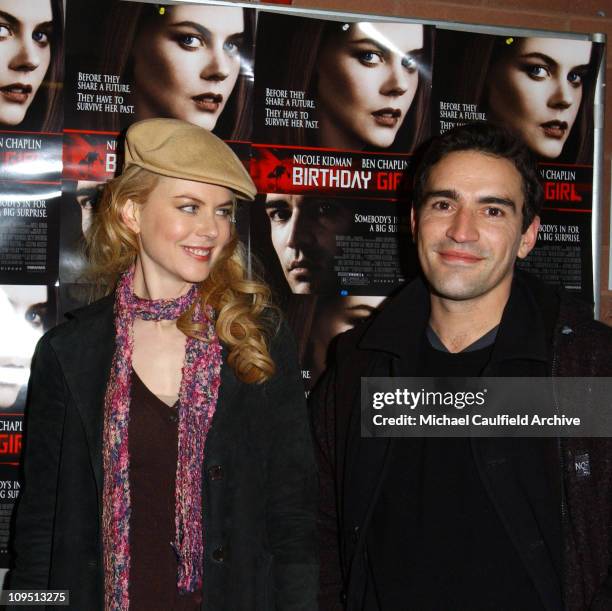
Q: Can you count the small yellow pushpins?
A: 2